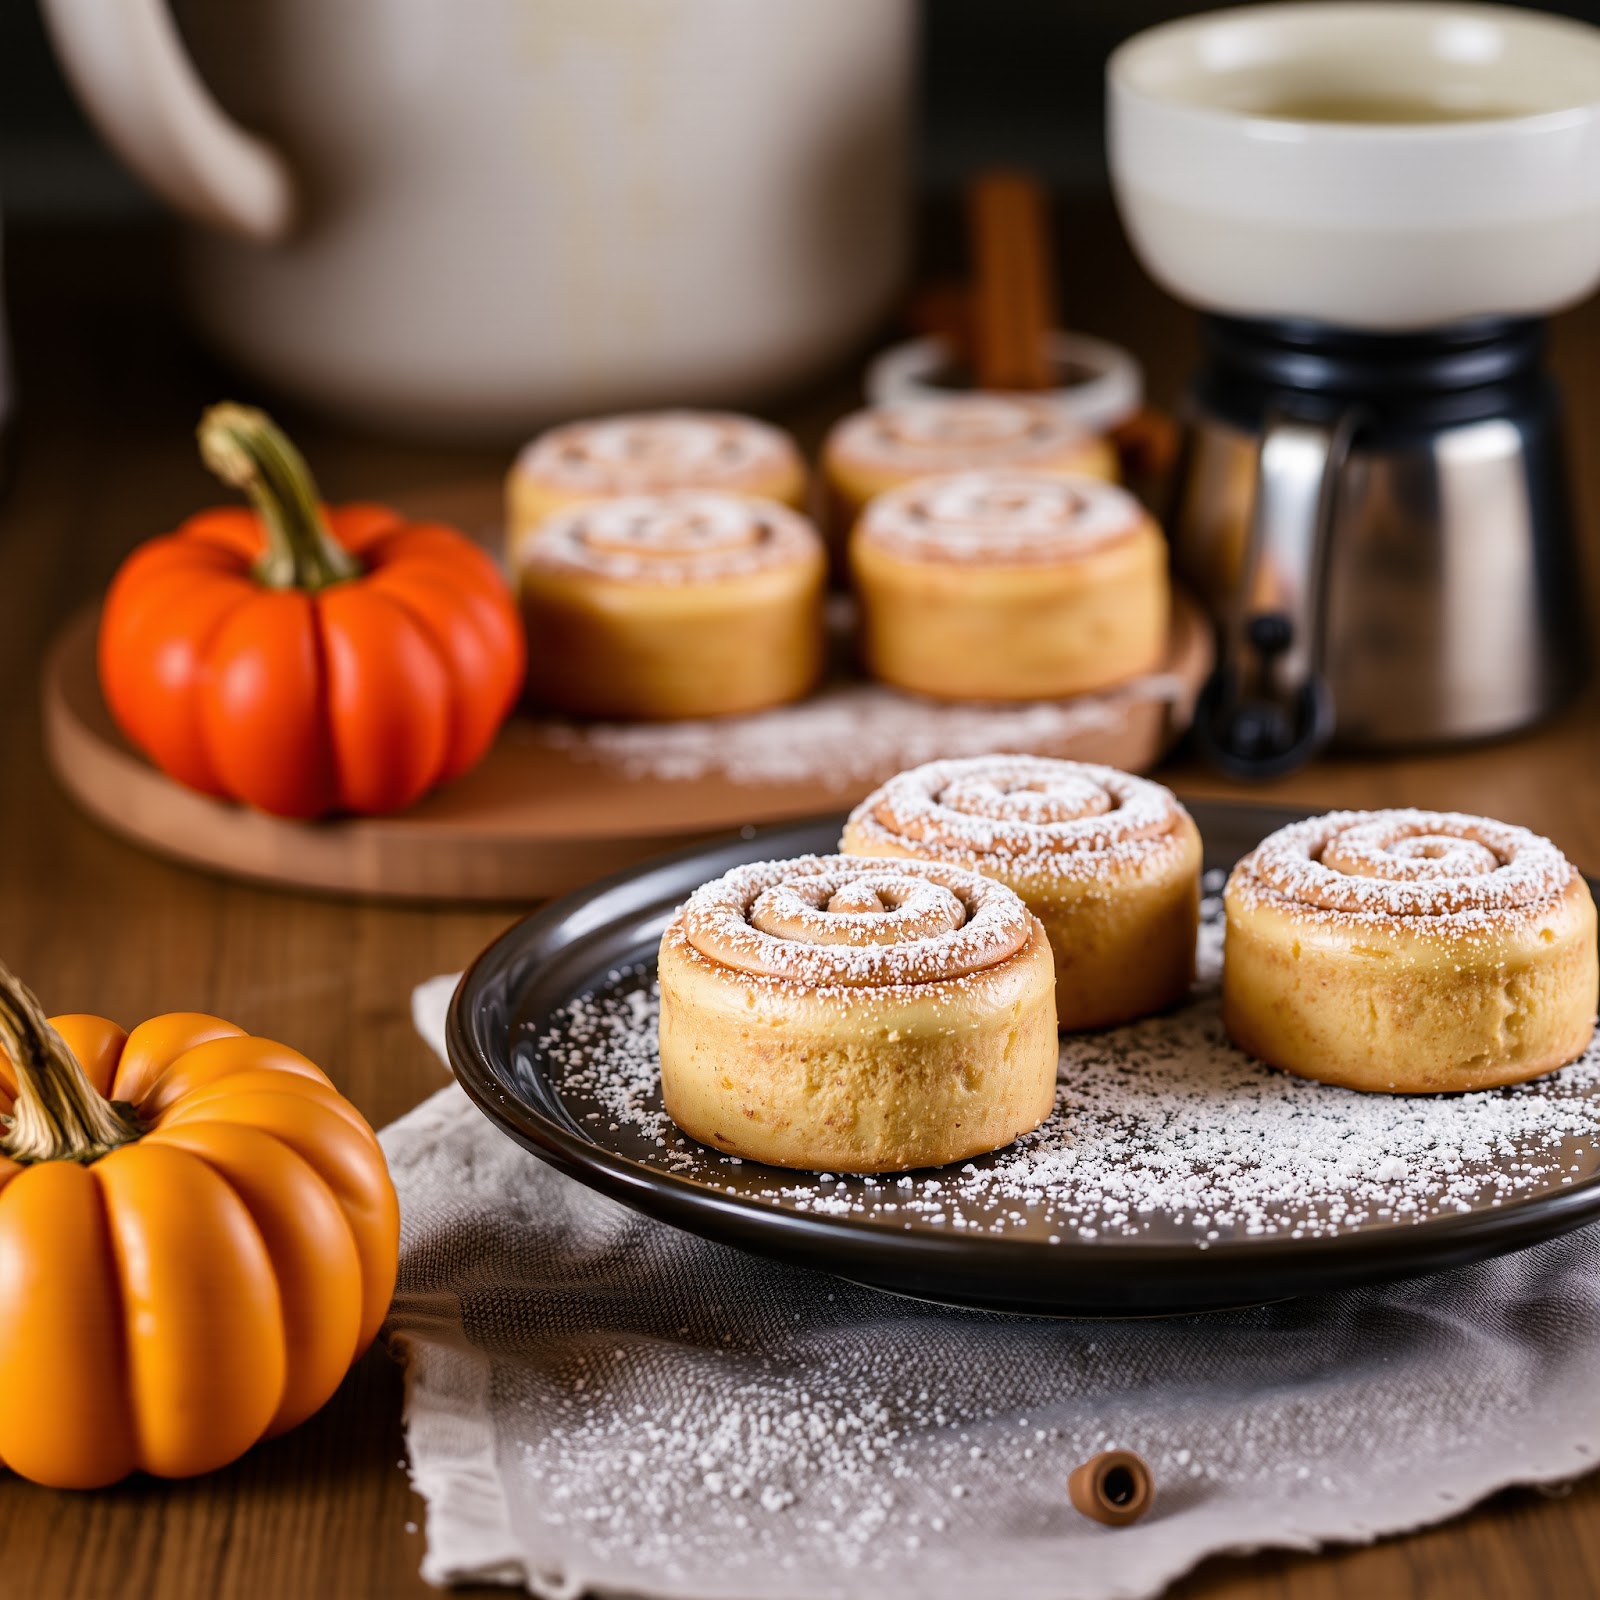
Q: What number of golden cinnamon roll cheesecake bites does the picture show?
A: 7